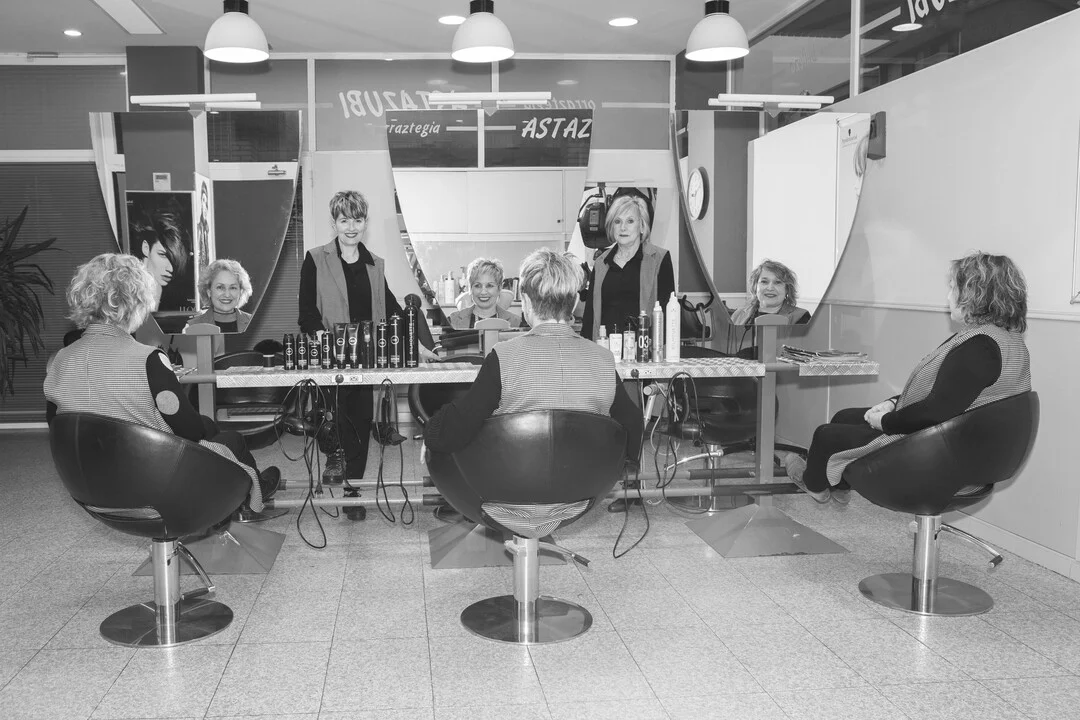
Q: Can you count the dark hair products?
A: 11